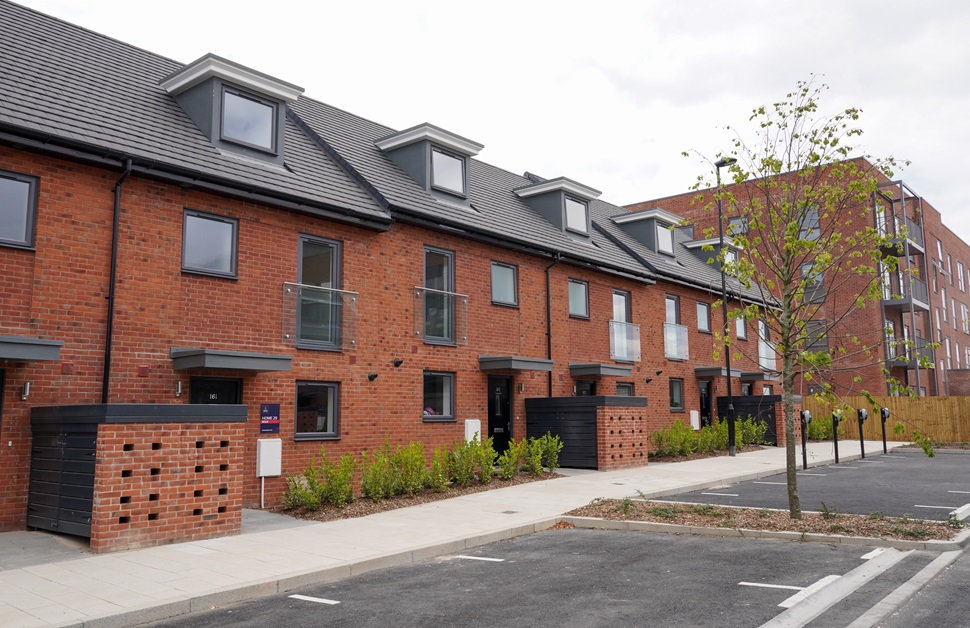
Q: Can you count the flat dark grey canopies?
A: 6